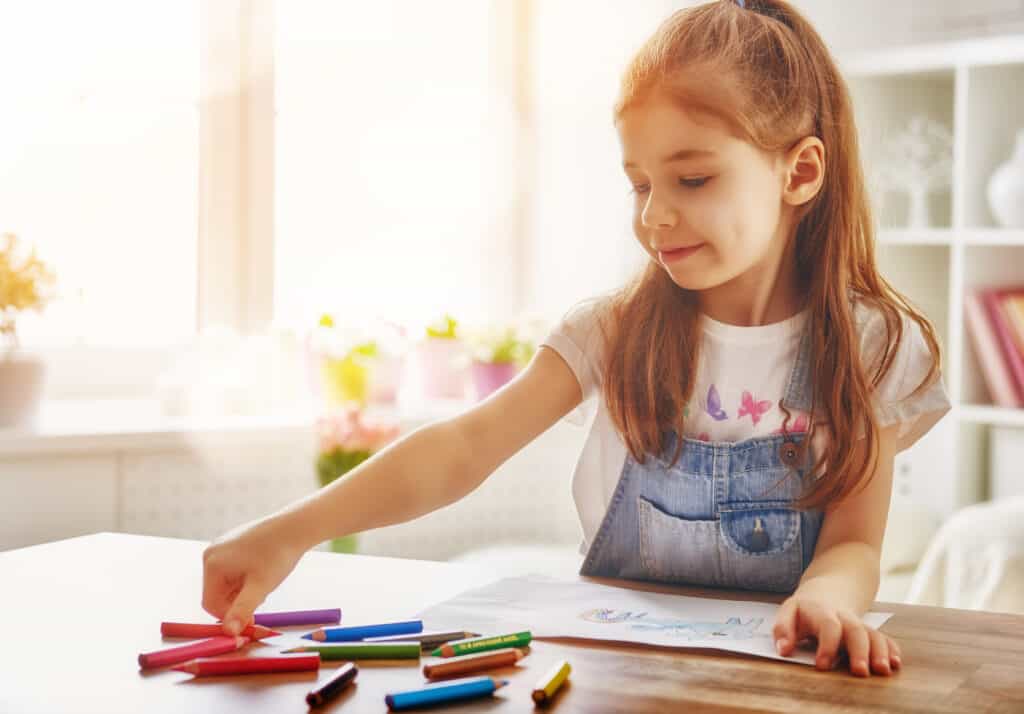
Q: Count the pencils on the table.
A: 12